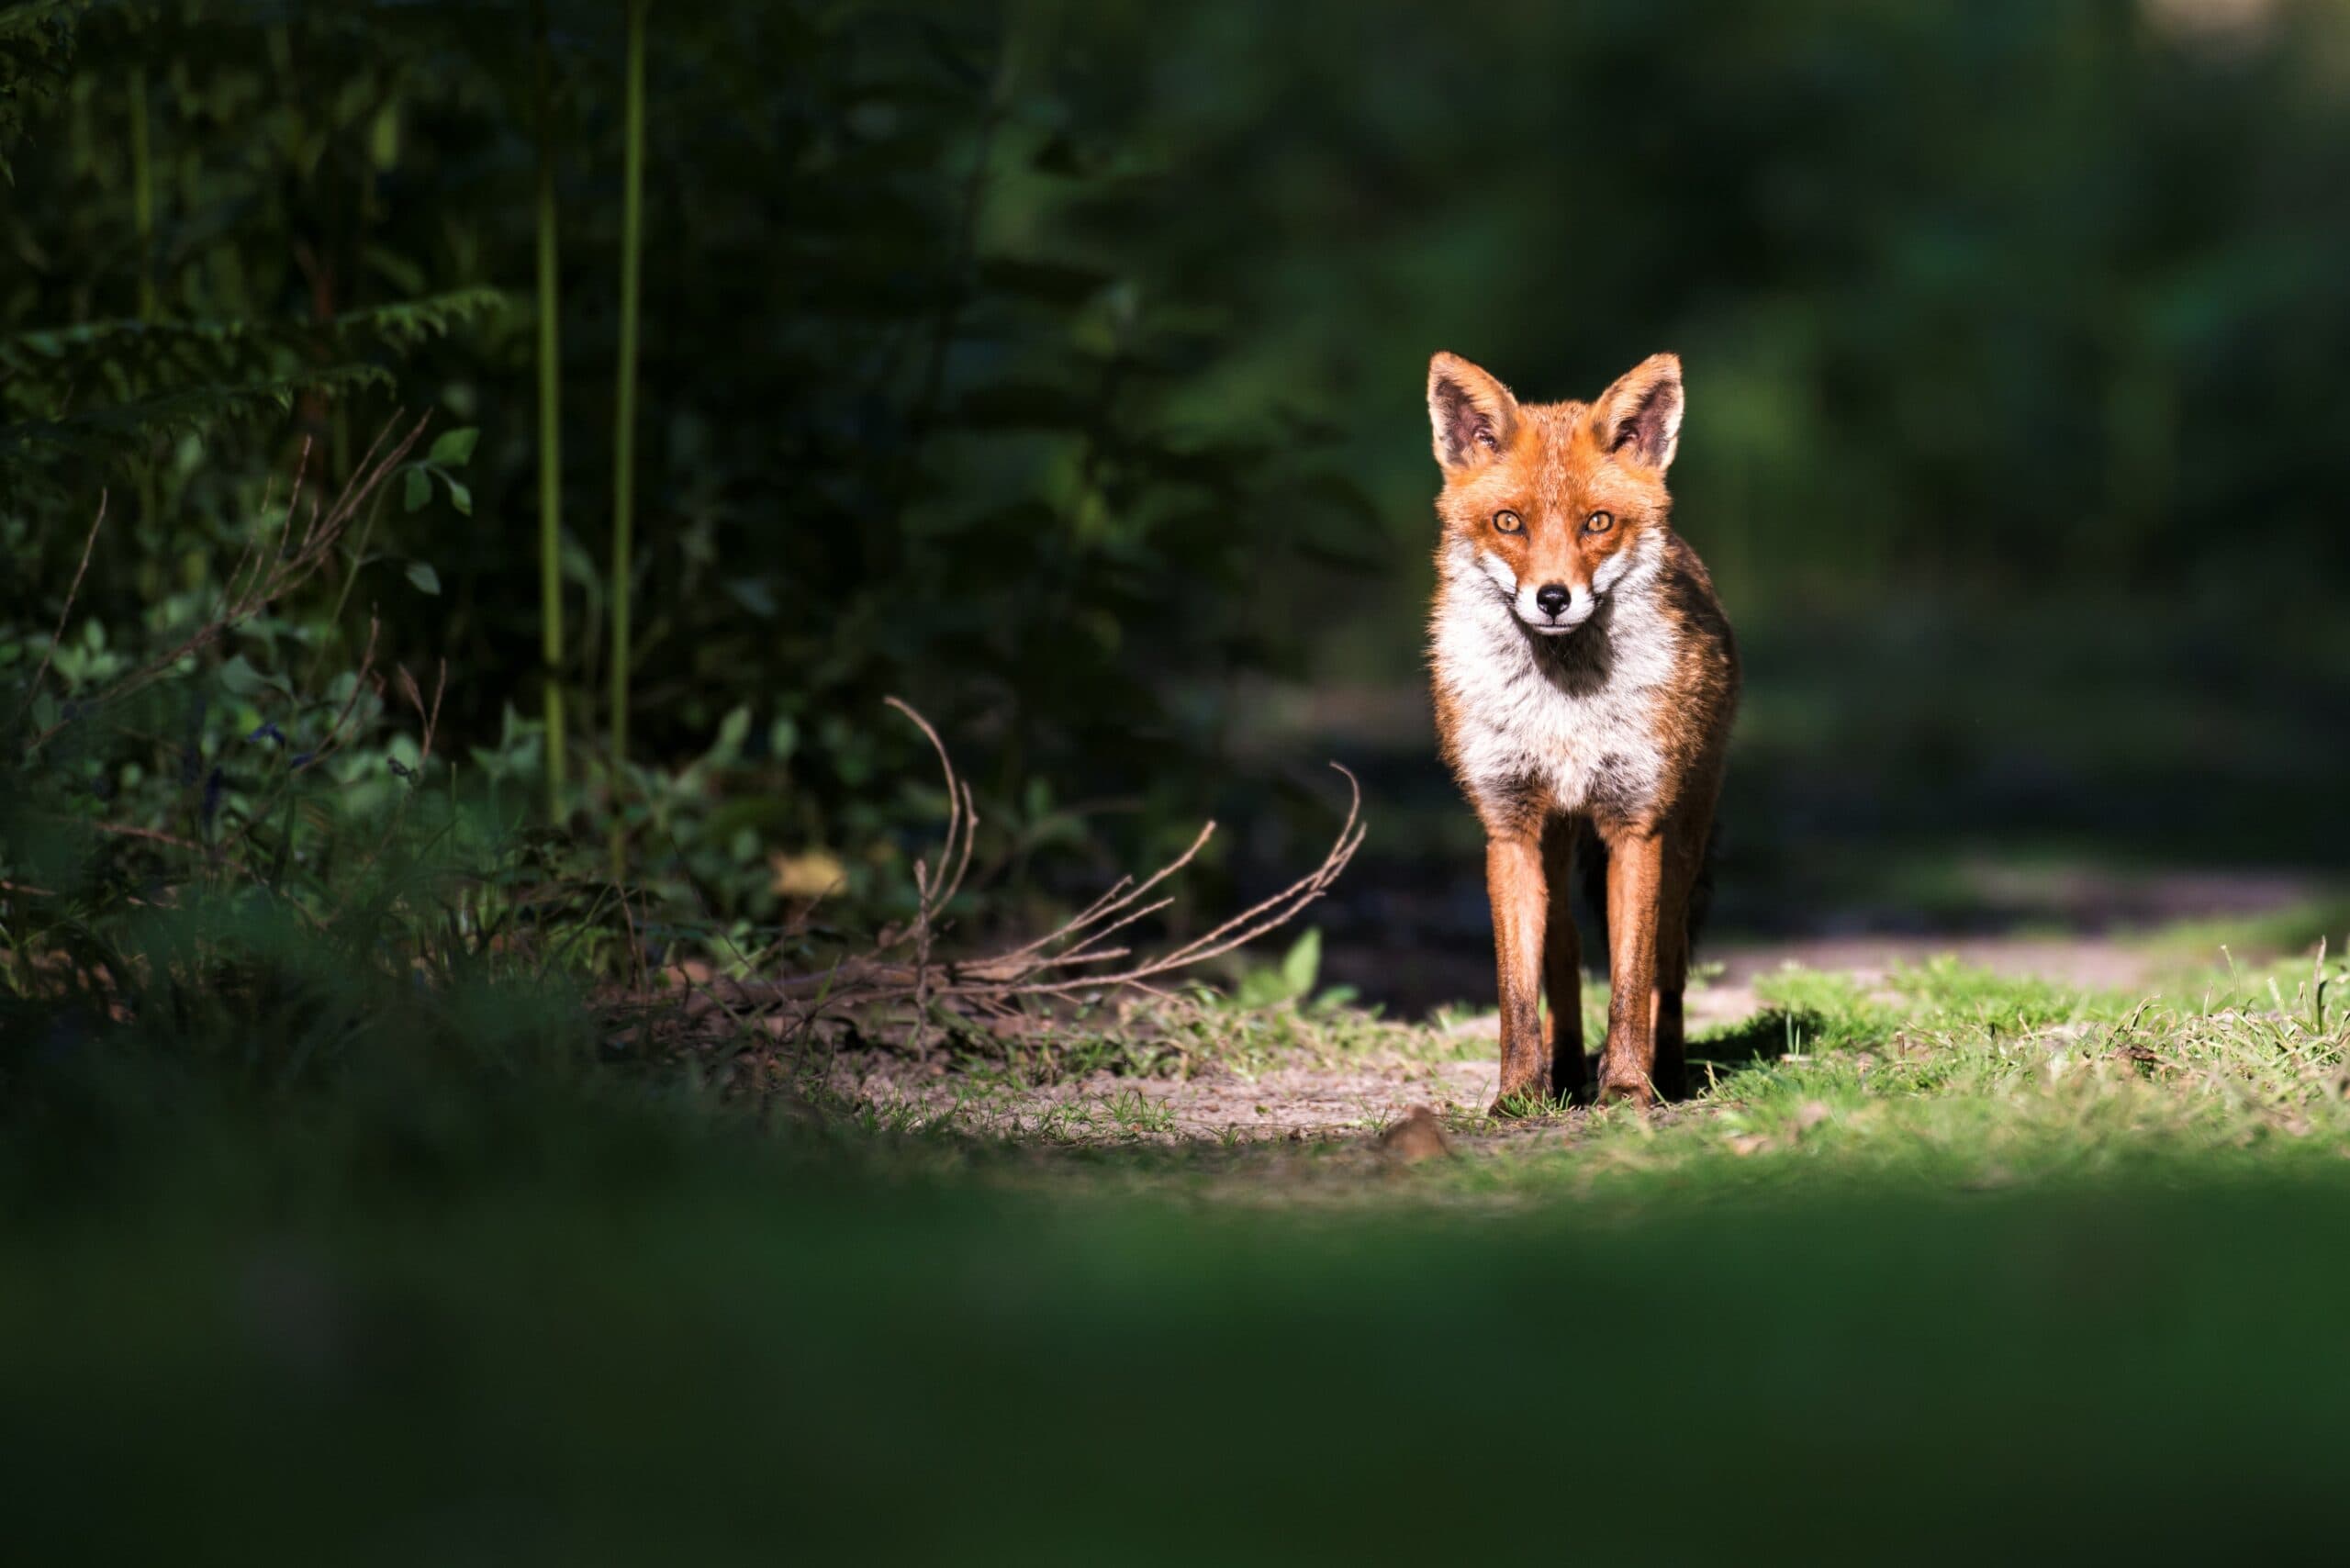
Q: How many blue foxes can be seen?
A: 0